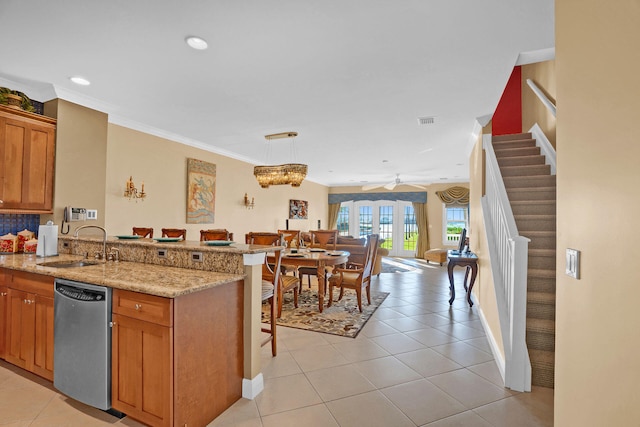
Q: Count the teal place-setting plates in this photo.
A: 3